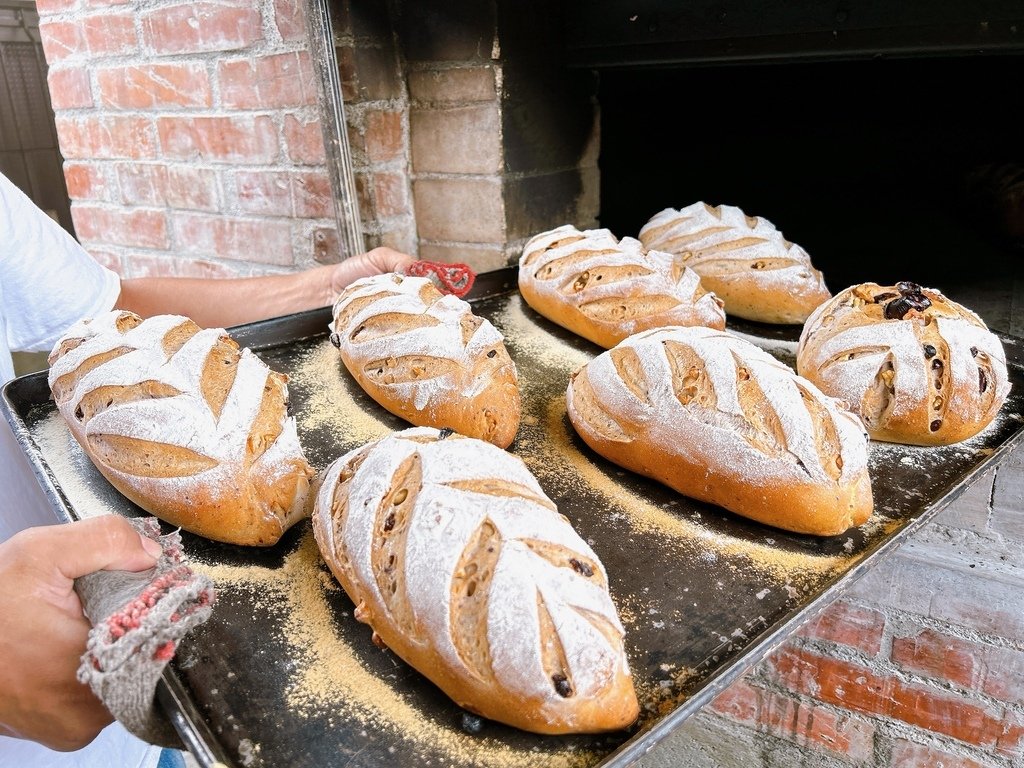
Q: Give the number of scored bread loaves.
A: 7